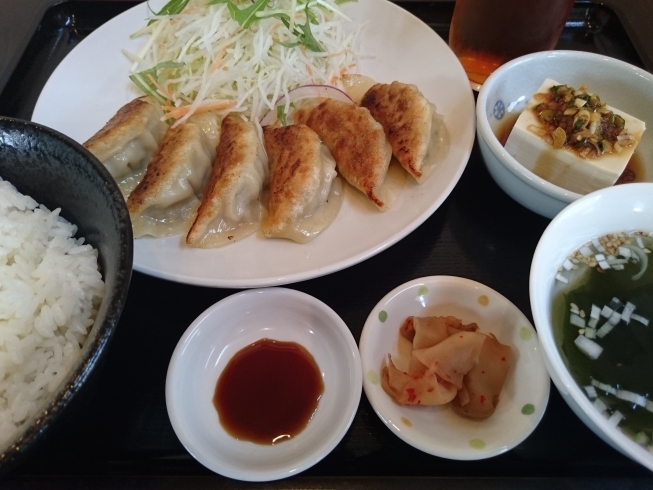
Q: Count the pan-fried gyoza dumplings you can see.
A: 6